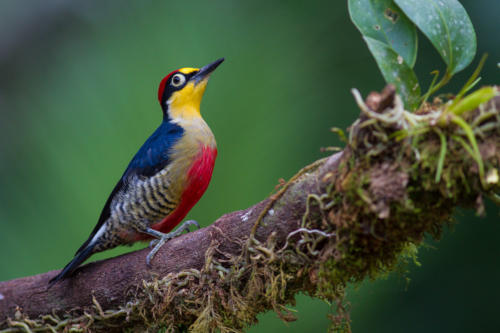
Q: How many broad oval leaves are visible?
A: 3